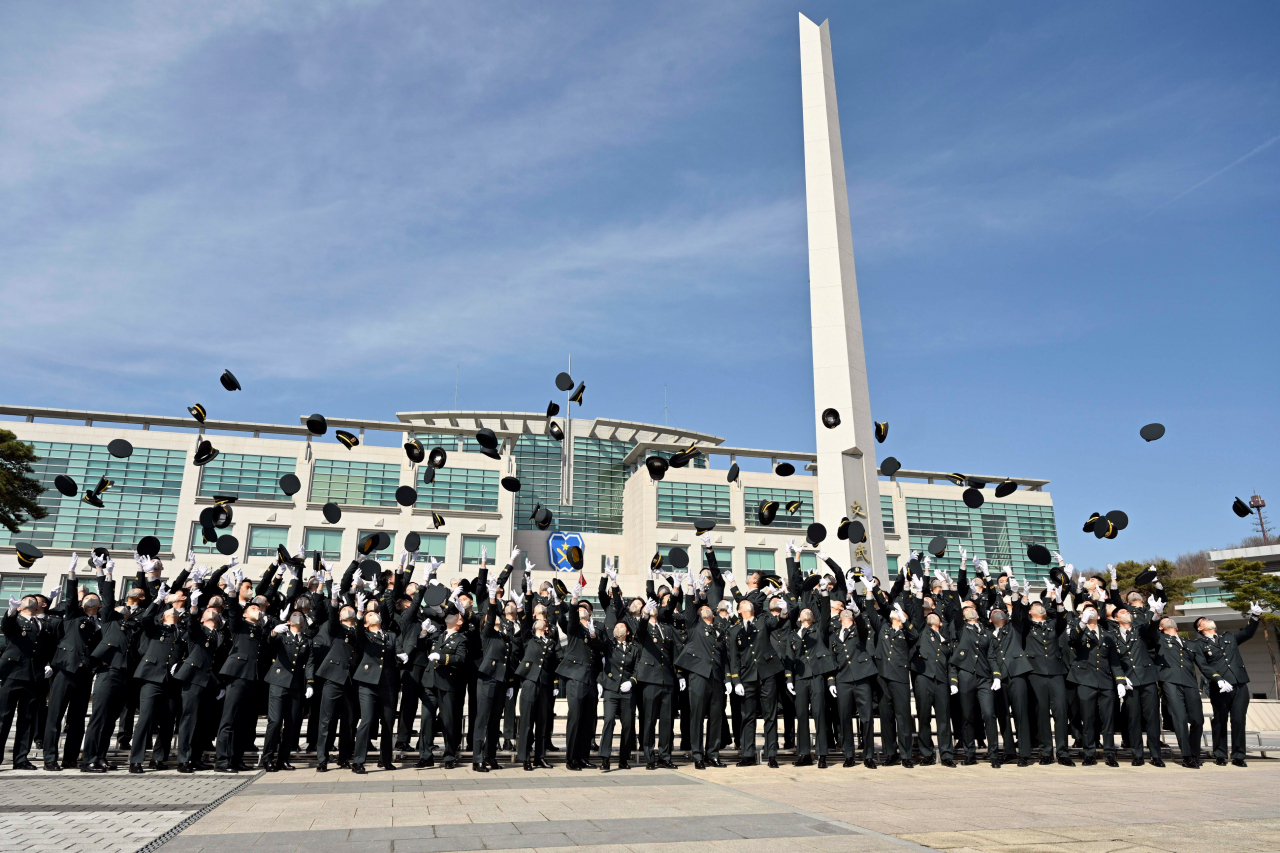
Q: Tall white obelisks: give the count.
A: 1